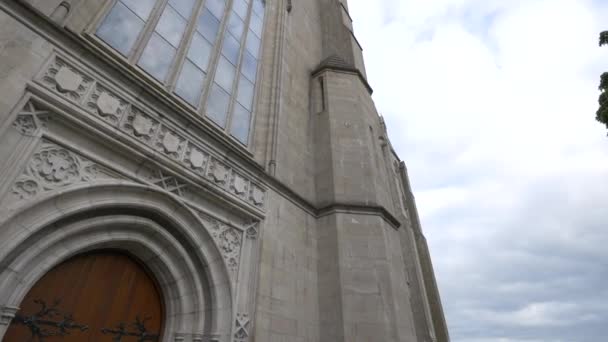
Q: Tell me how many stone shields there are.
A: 8